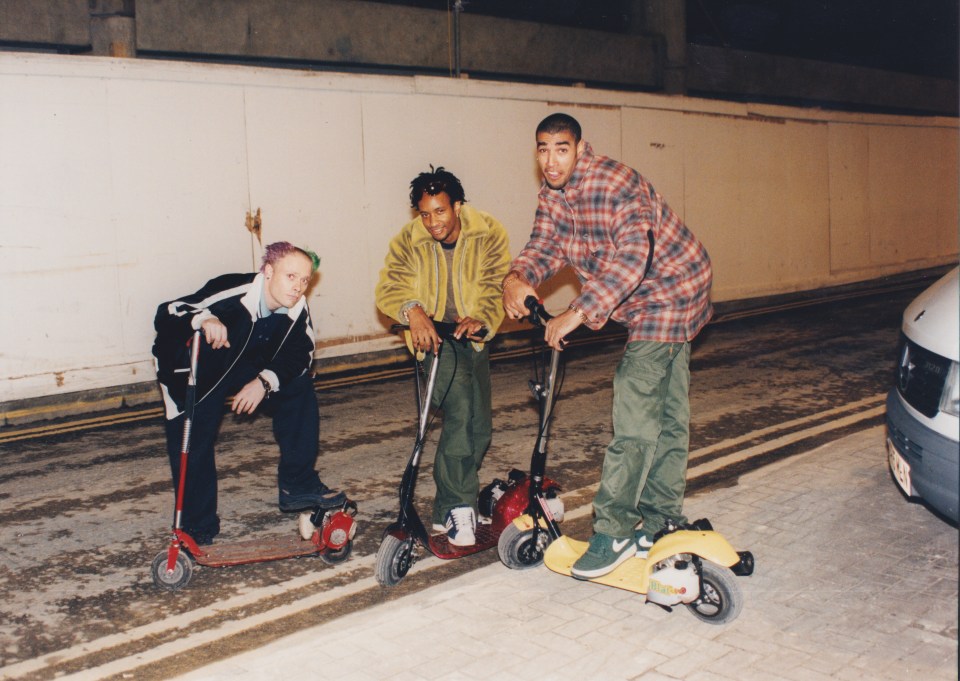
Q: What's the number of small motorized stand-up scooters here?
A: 3